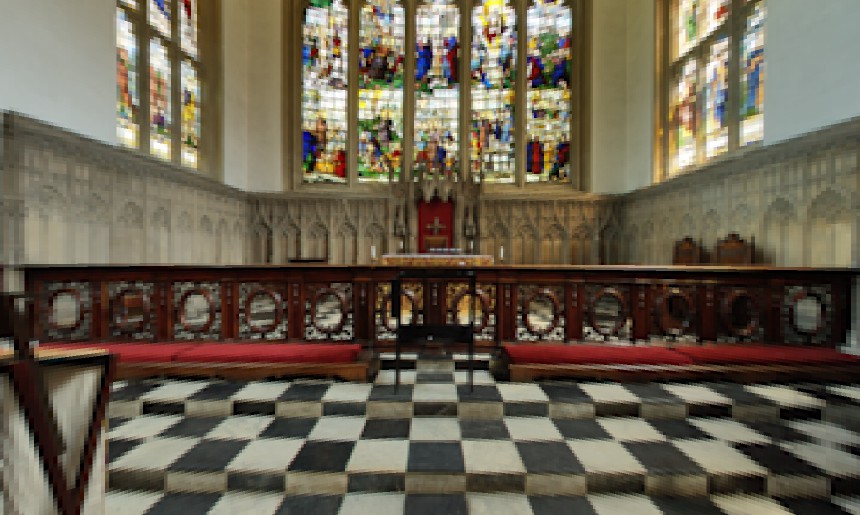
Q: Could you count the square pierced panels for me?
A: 12